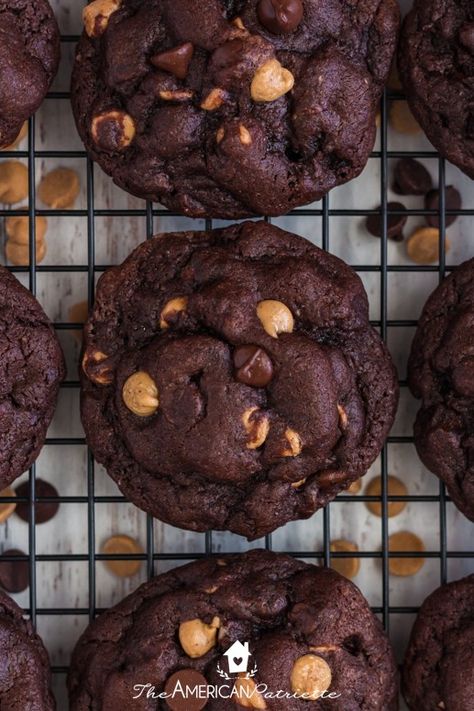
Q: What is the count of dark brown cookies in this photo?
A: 9